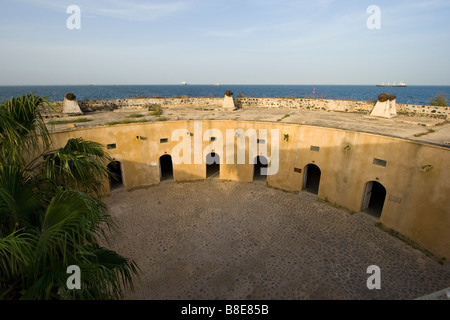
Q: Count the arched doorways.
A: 6